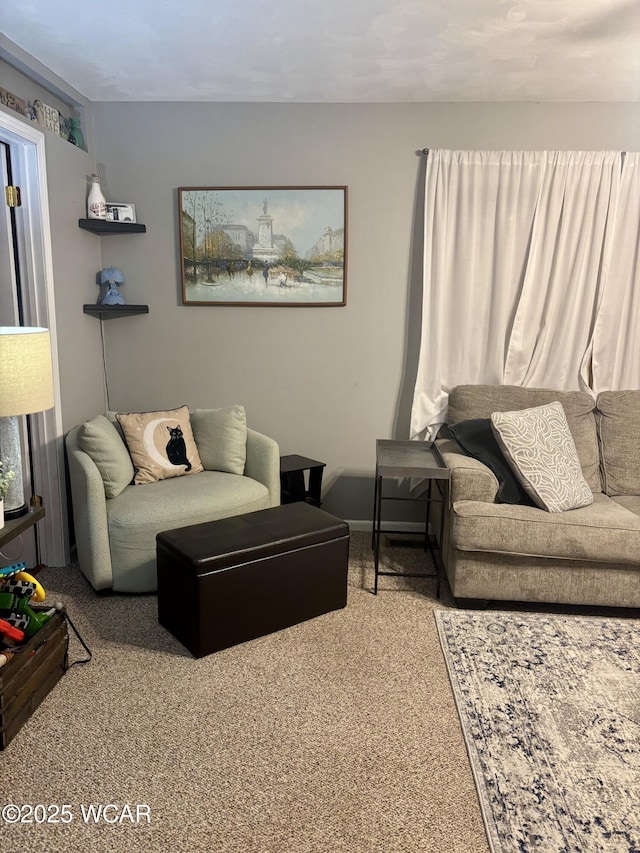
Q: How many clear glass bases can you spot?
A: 1